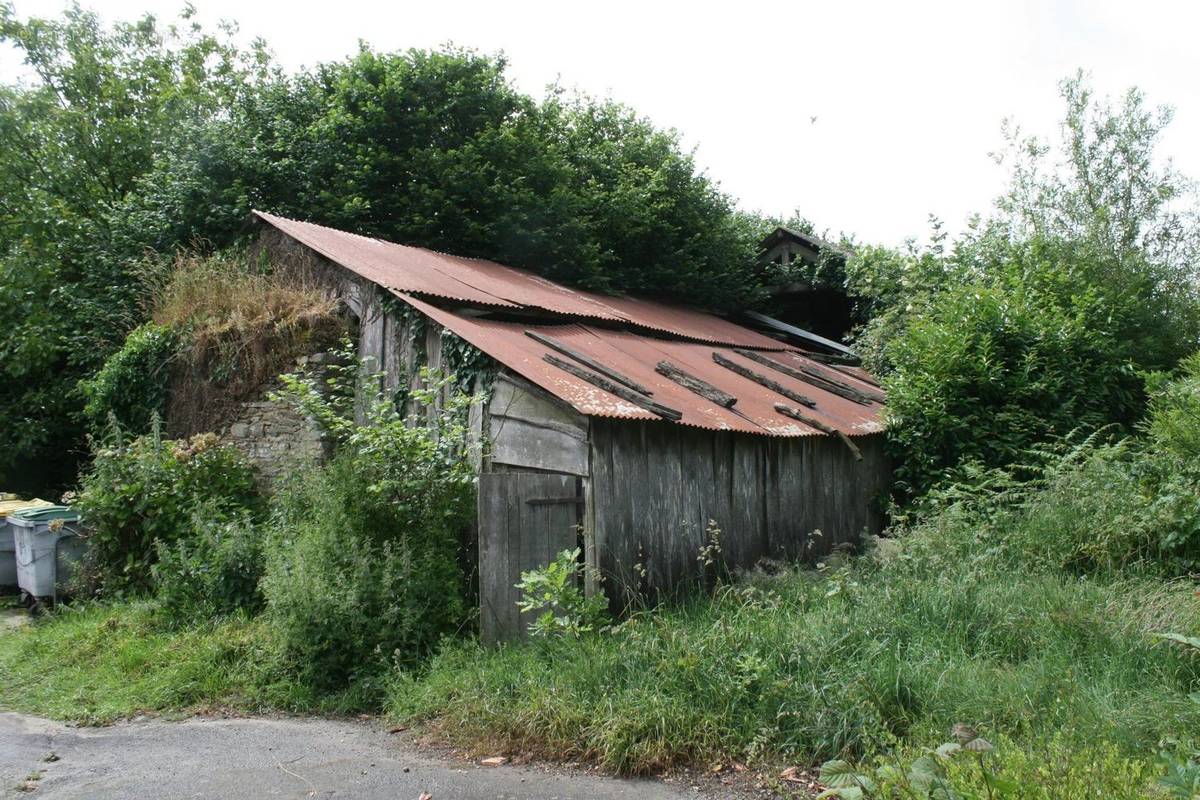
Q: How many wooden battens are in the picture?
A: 7